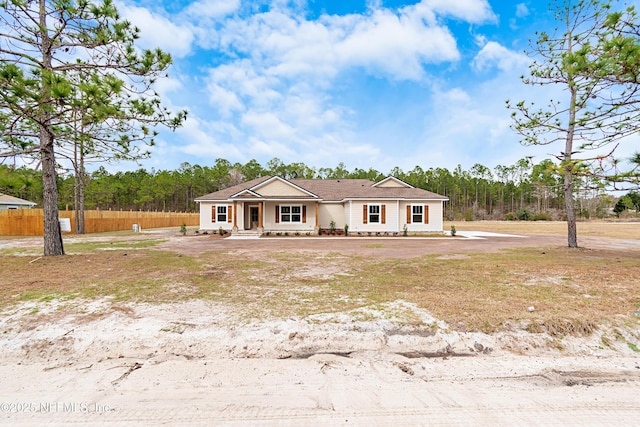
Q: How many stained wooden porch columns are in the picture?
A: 3